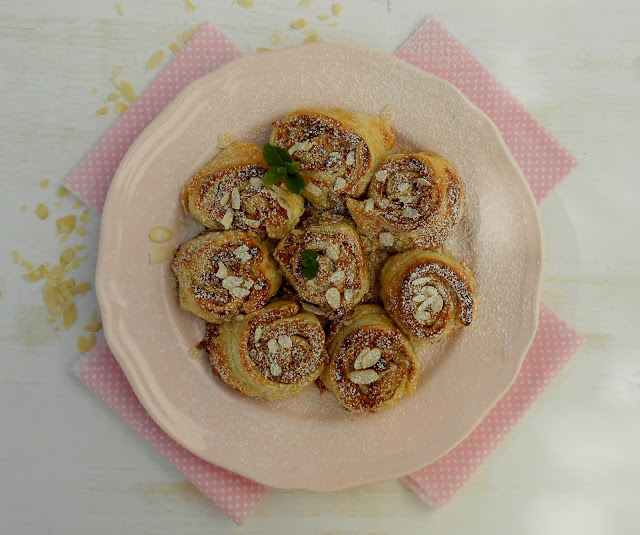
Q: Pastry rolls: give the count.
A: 8